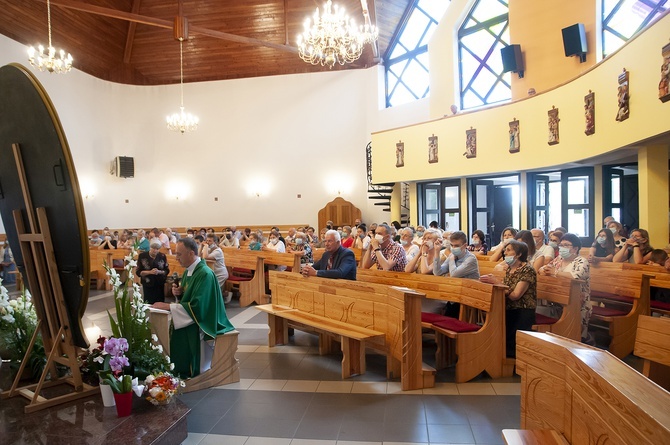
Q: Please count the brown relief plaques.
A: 8